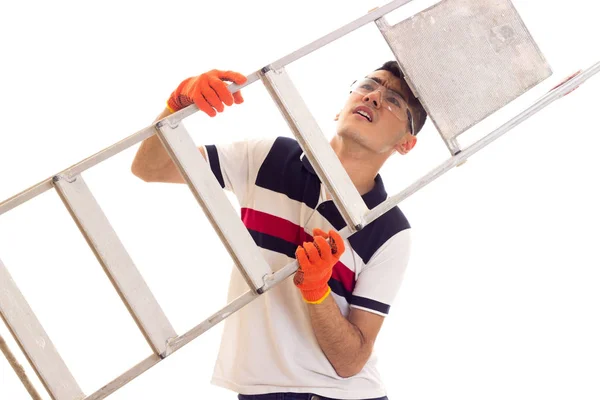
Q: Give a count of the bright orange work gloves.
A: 2